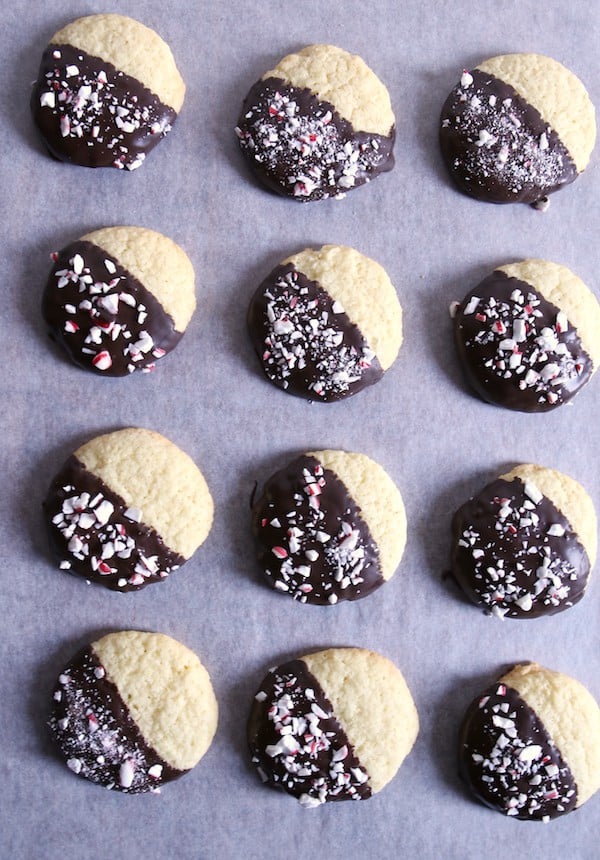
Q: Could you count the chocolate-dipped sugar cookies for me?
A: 12